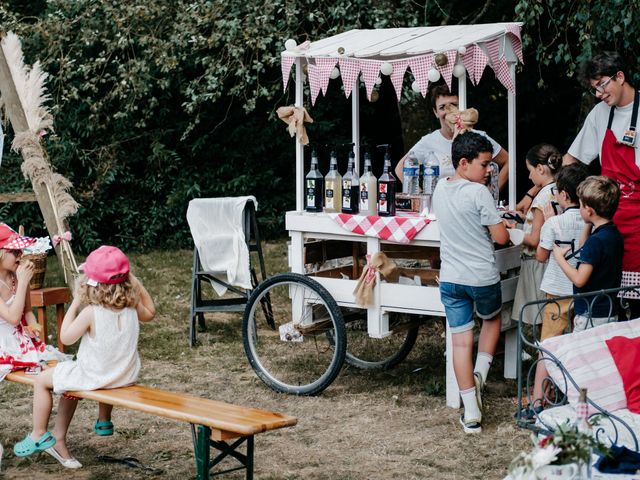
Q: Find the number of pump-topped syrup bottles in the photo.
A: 5